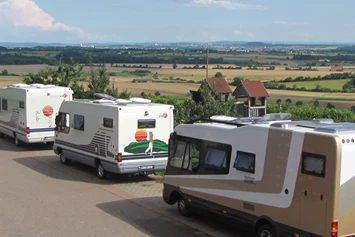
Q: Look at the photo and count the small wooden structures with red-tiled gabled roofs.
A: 2